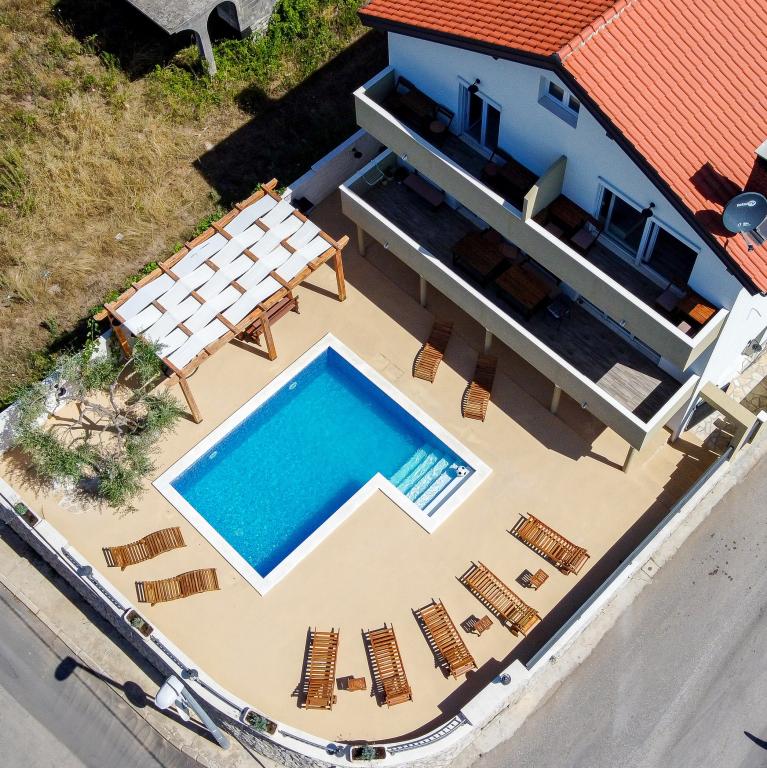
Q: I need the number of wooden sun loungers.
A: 9